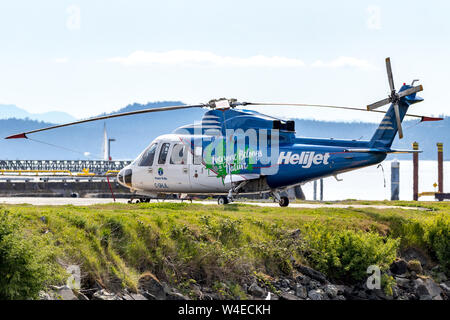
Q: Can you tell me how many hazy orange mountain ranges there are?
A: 0